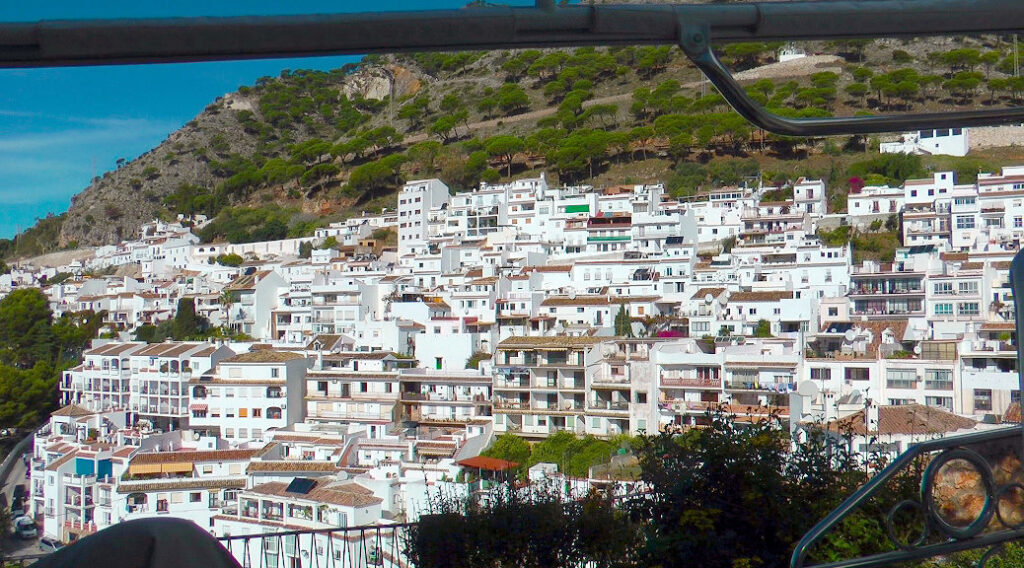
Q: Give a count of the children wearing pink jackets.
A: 0